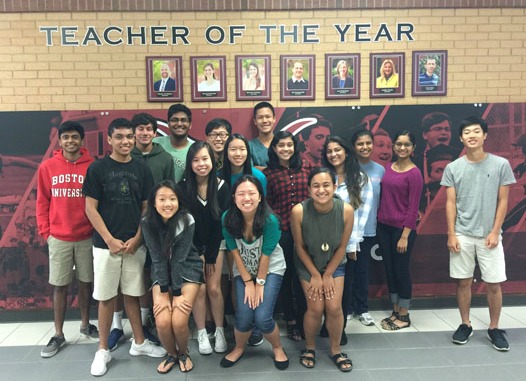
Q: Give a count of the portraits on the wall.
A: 7